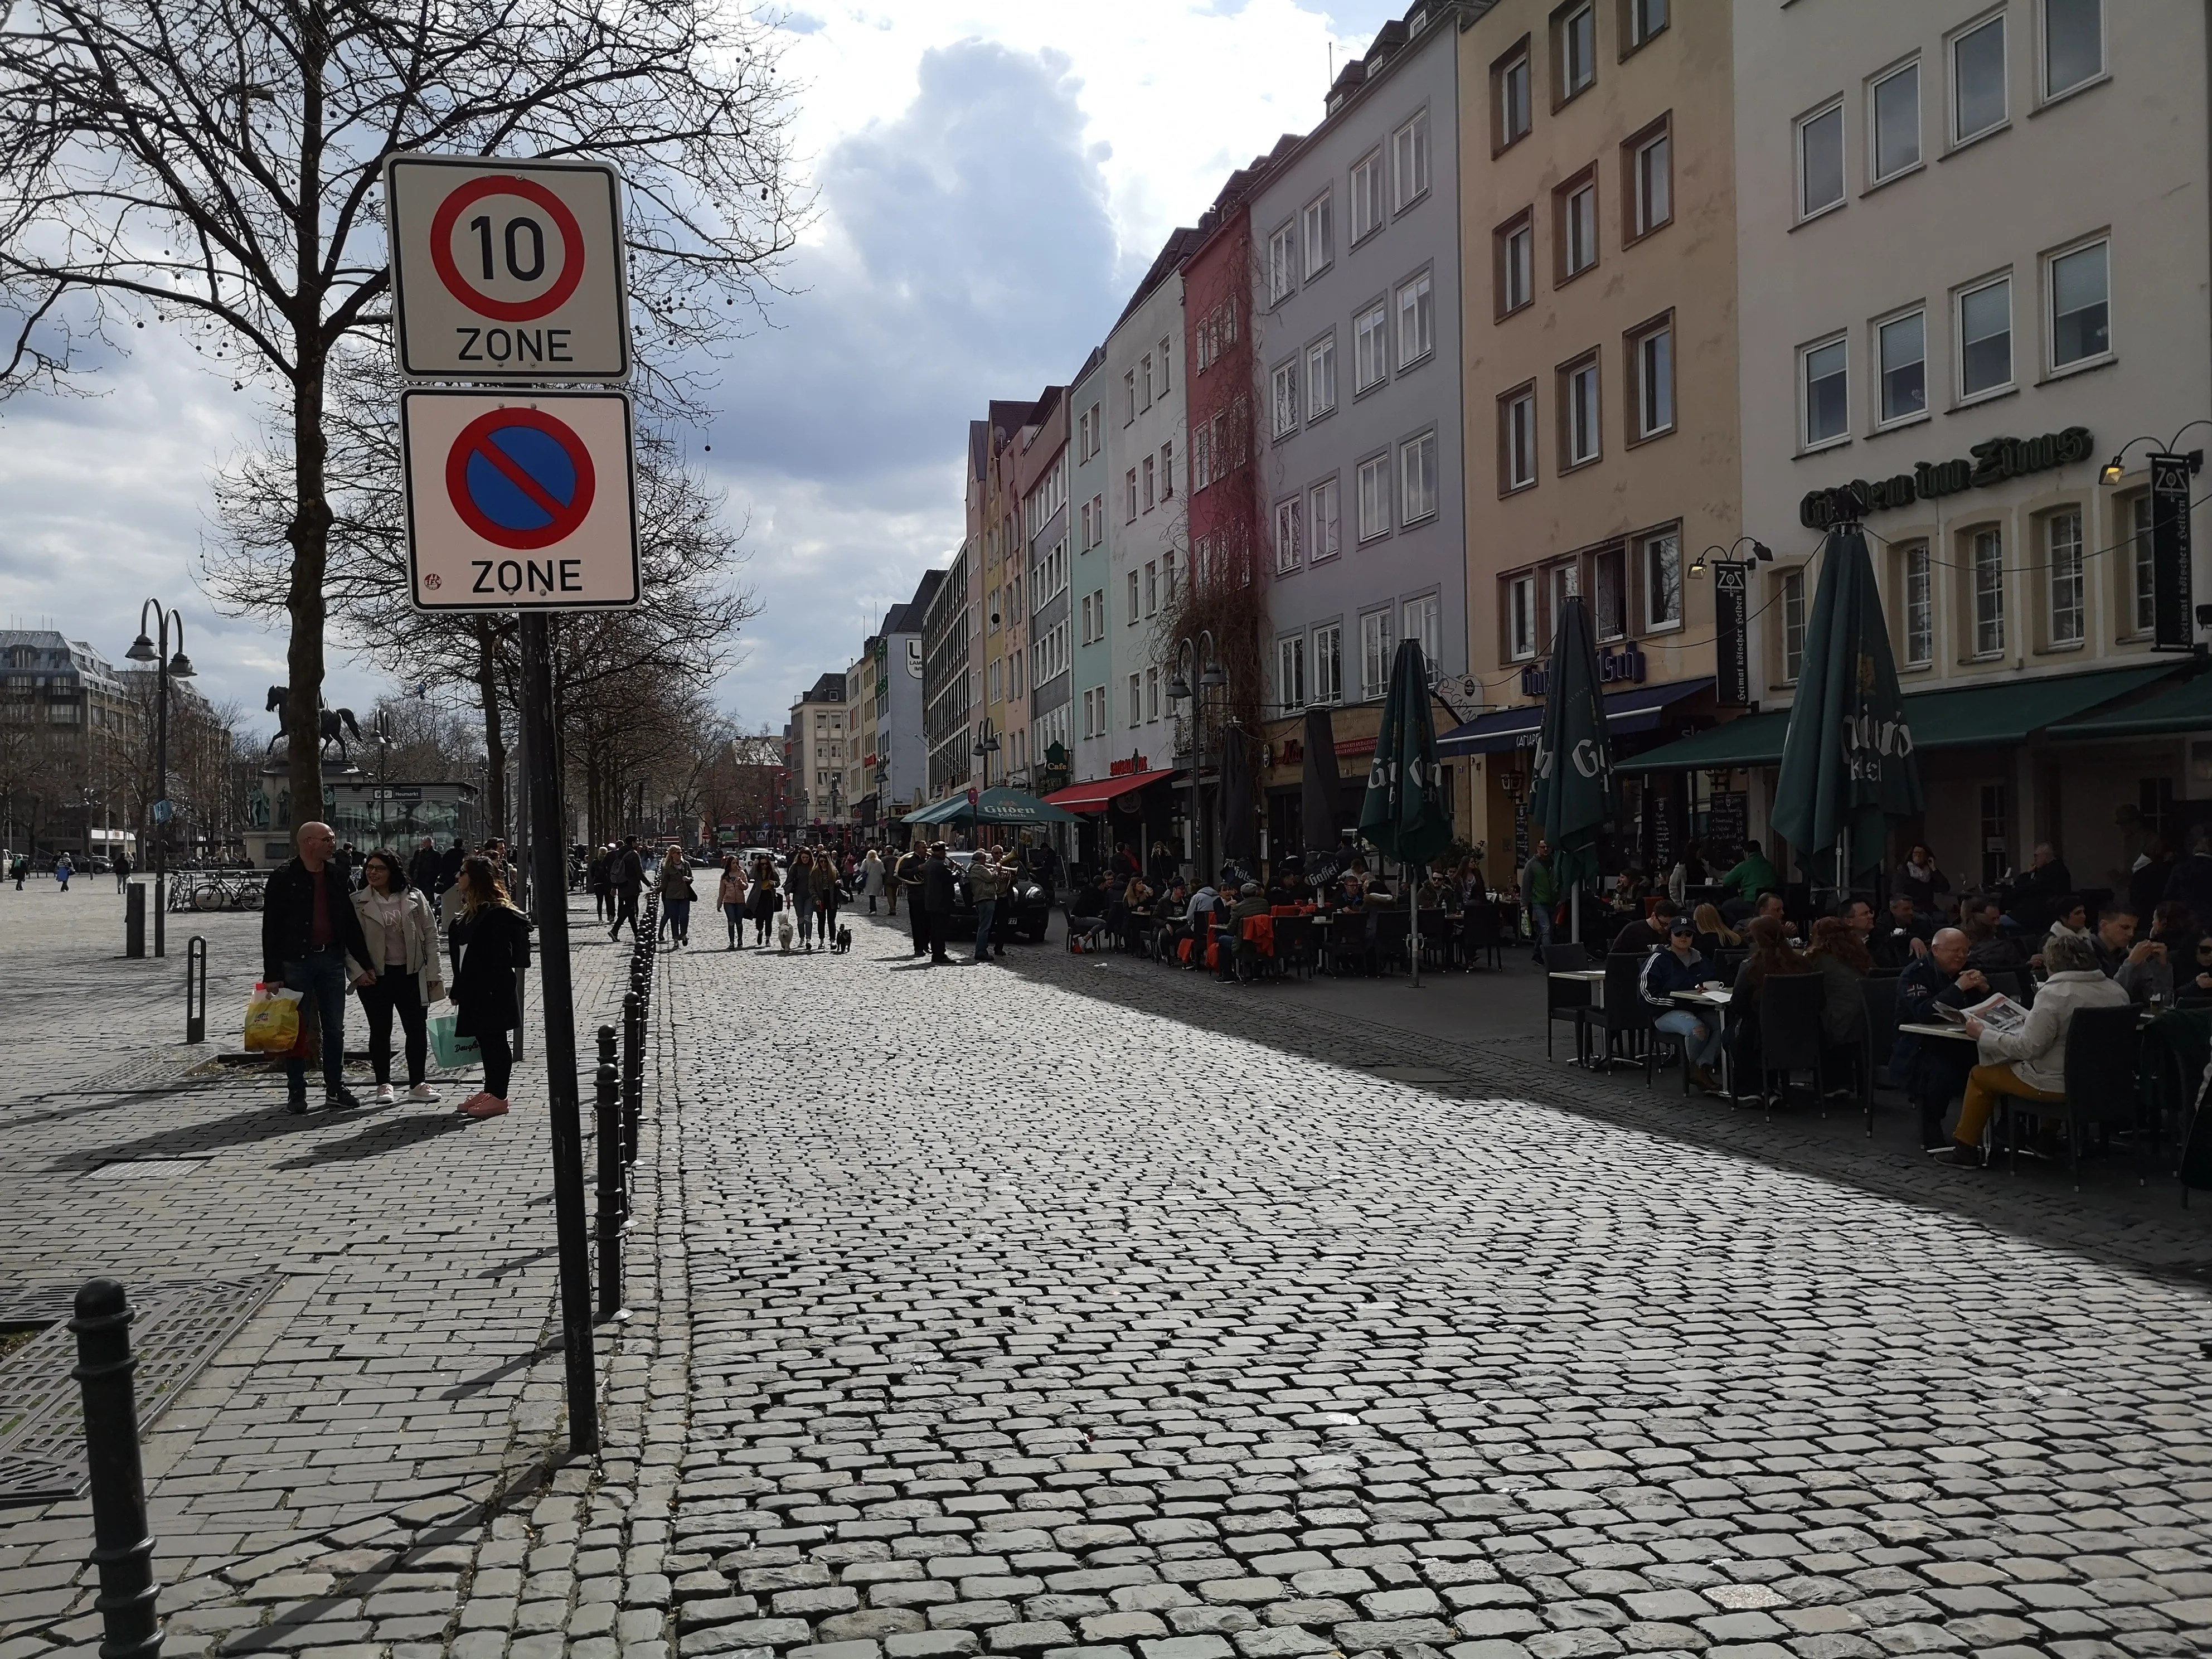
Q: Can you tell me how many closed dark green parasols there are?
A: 3